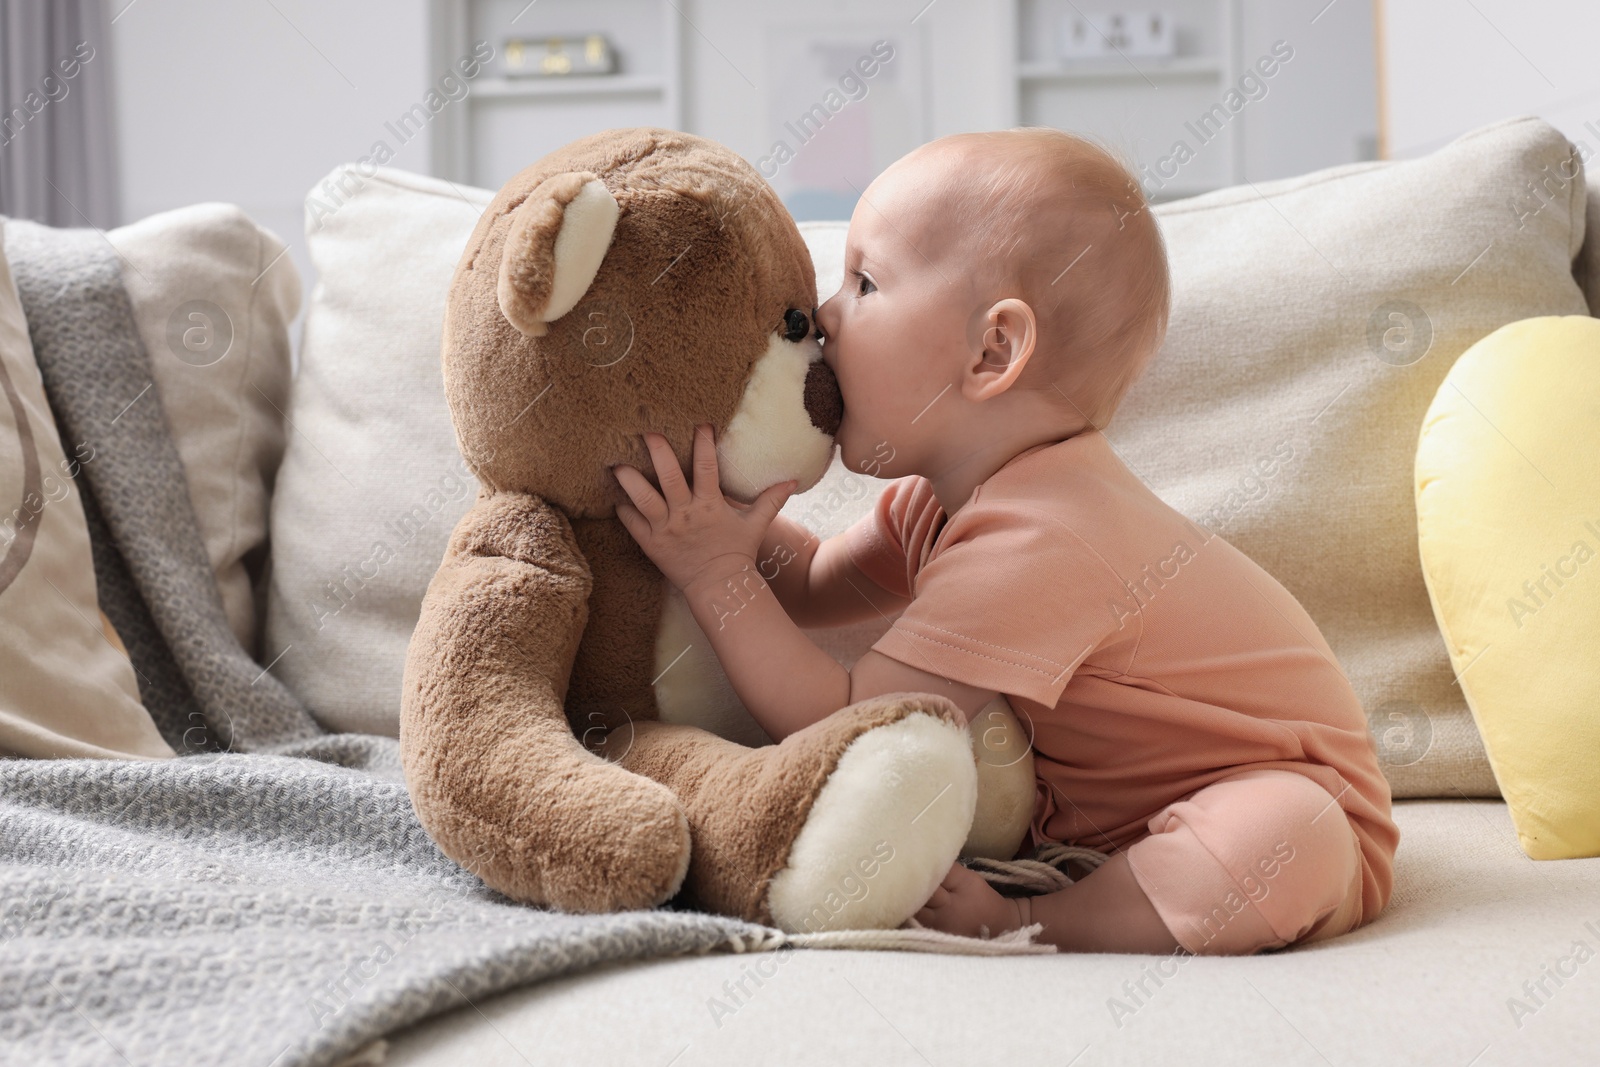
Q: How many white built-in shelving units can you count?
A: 2